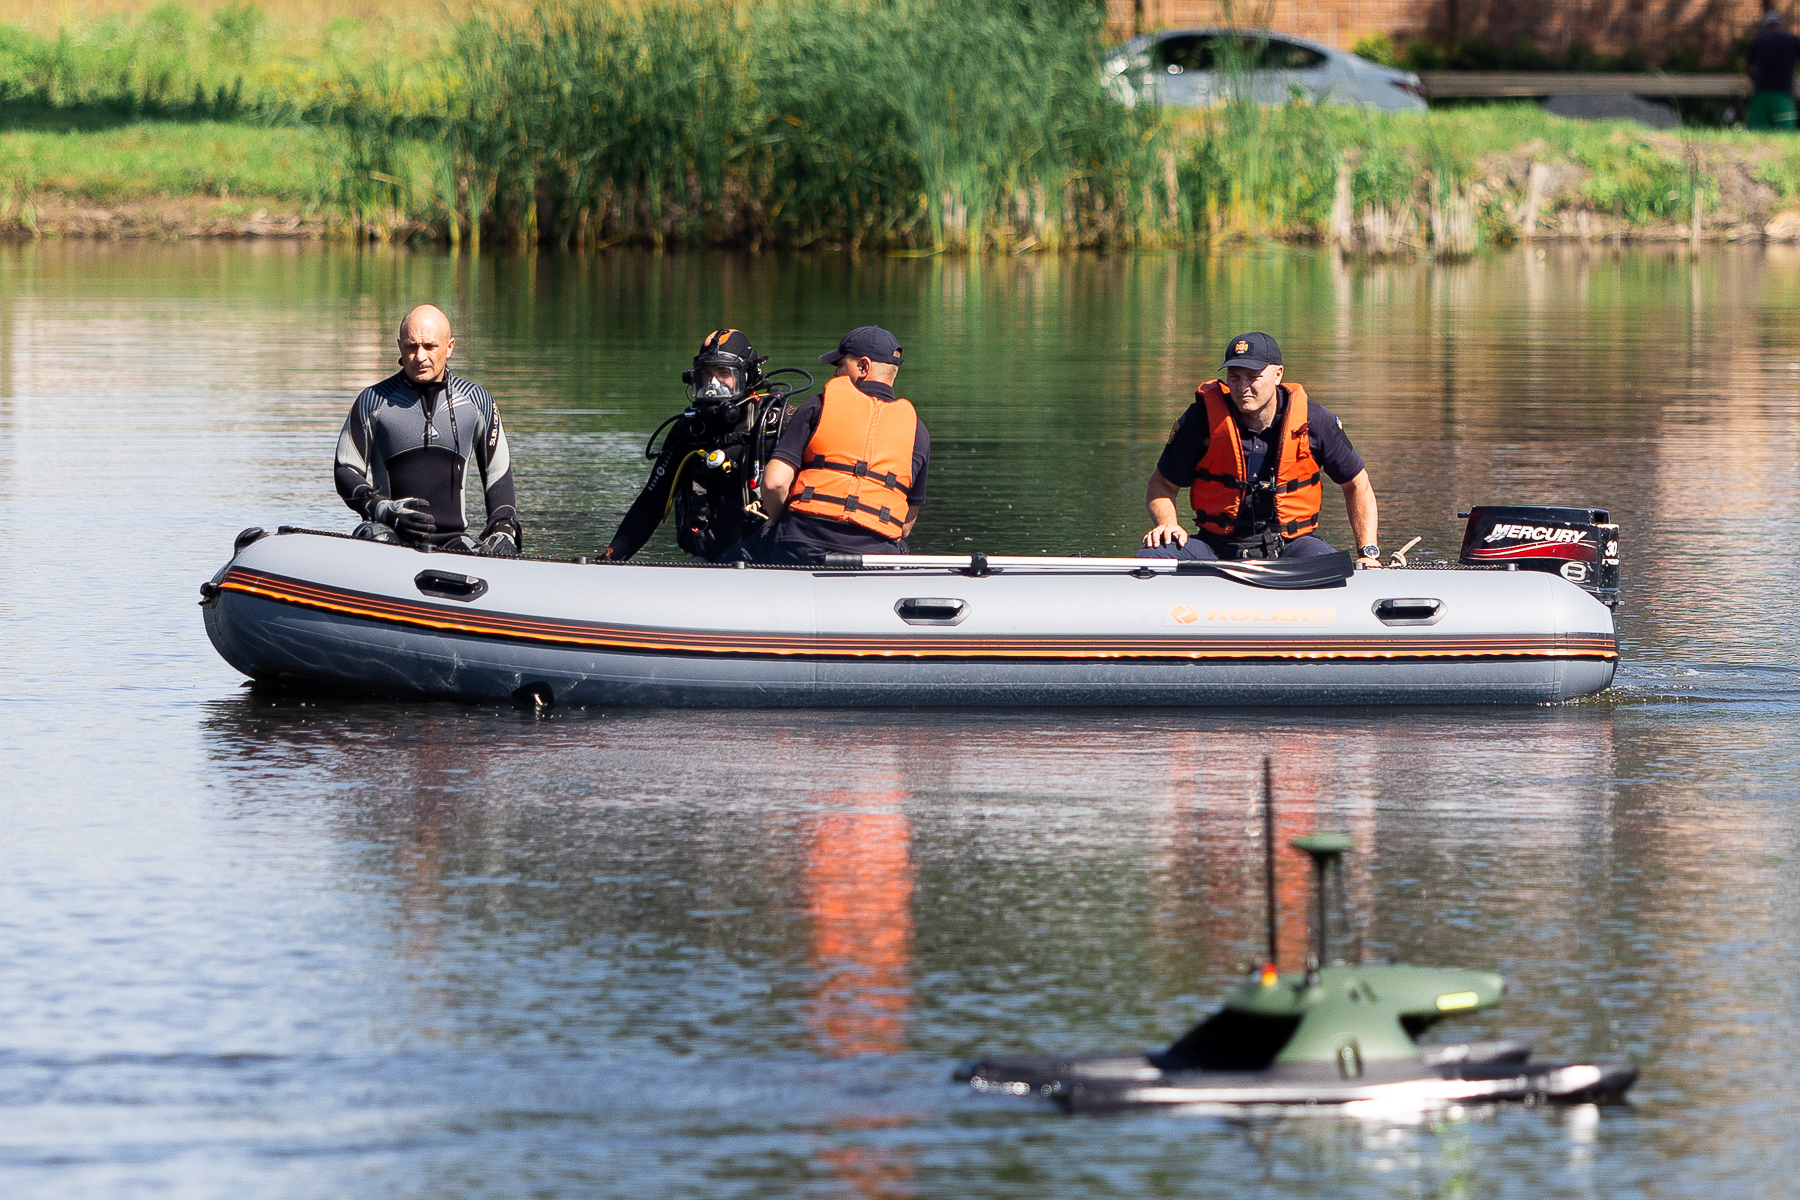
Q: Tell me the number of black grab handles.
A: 3